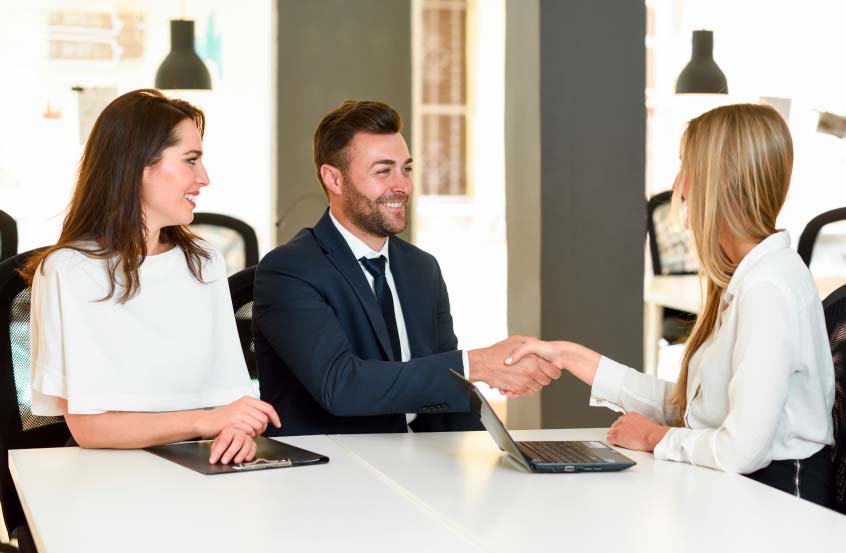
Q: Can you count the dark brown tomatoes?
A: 0